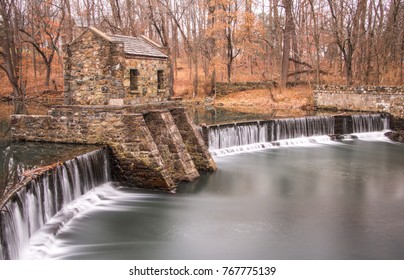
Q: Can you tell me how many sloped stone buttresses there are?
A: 3